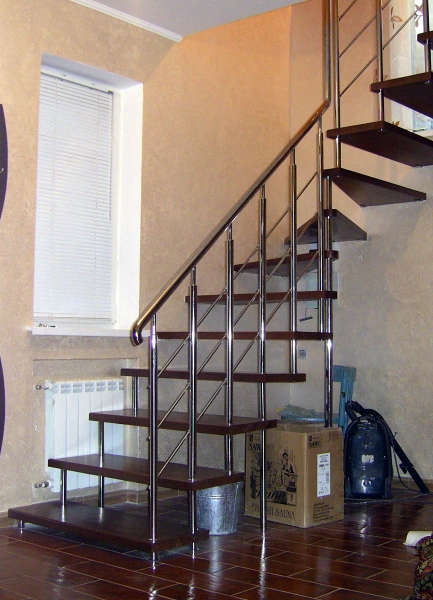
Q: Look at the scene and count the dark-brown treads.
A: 12